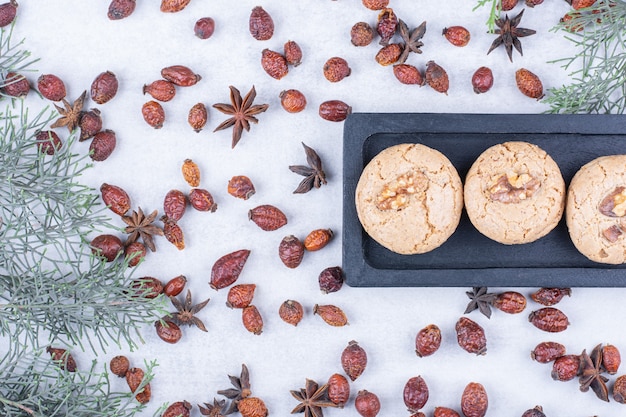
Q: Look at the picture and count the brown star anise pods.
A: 12